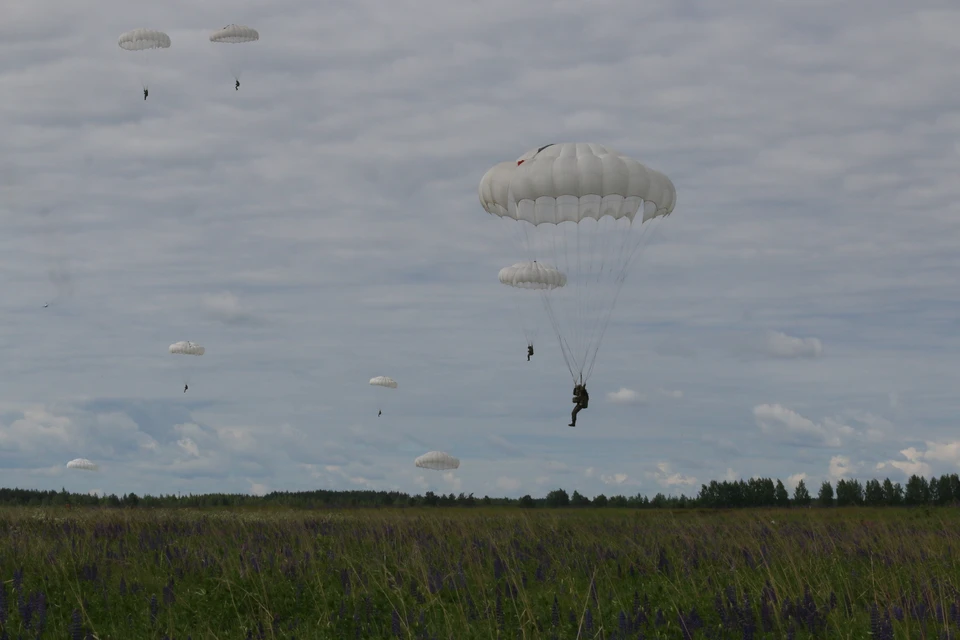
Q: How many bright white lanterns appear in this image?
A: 0